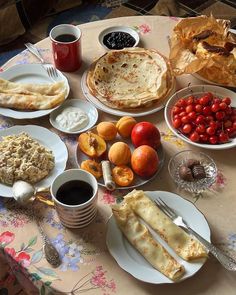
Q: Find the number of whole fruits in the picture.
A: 5